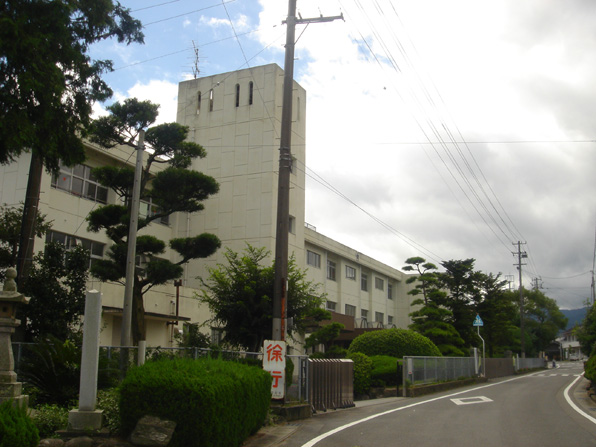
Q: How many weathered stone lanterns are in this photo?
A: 1